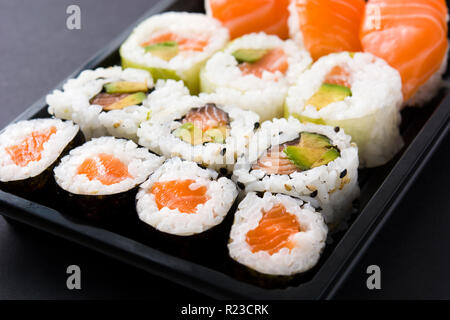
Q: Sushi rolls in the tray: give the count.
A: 10